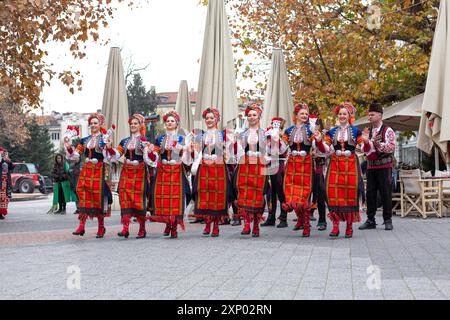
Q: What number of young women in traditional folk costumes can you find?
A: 7